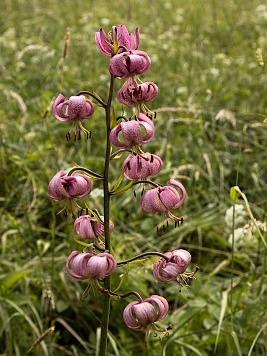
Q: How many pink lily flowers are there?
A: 12